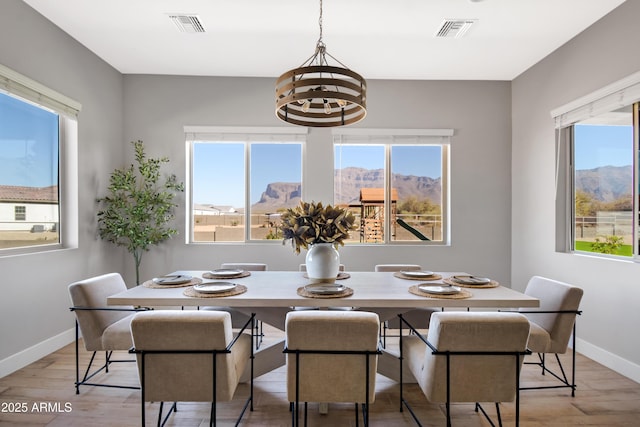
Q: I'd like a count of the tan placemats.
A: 8